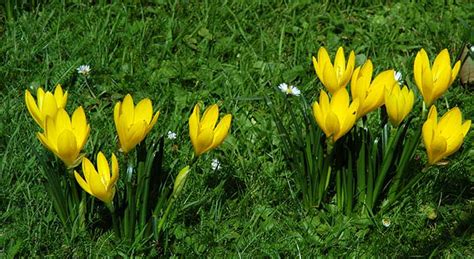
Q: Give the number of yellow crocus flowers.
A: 11